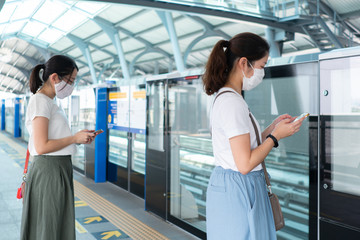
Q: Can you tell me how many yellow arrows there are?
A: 2